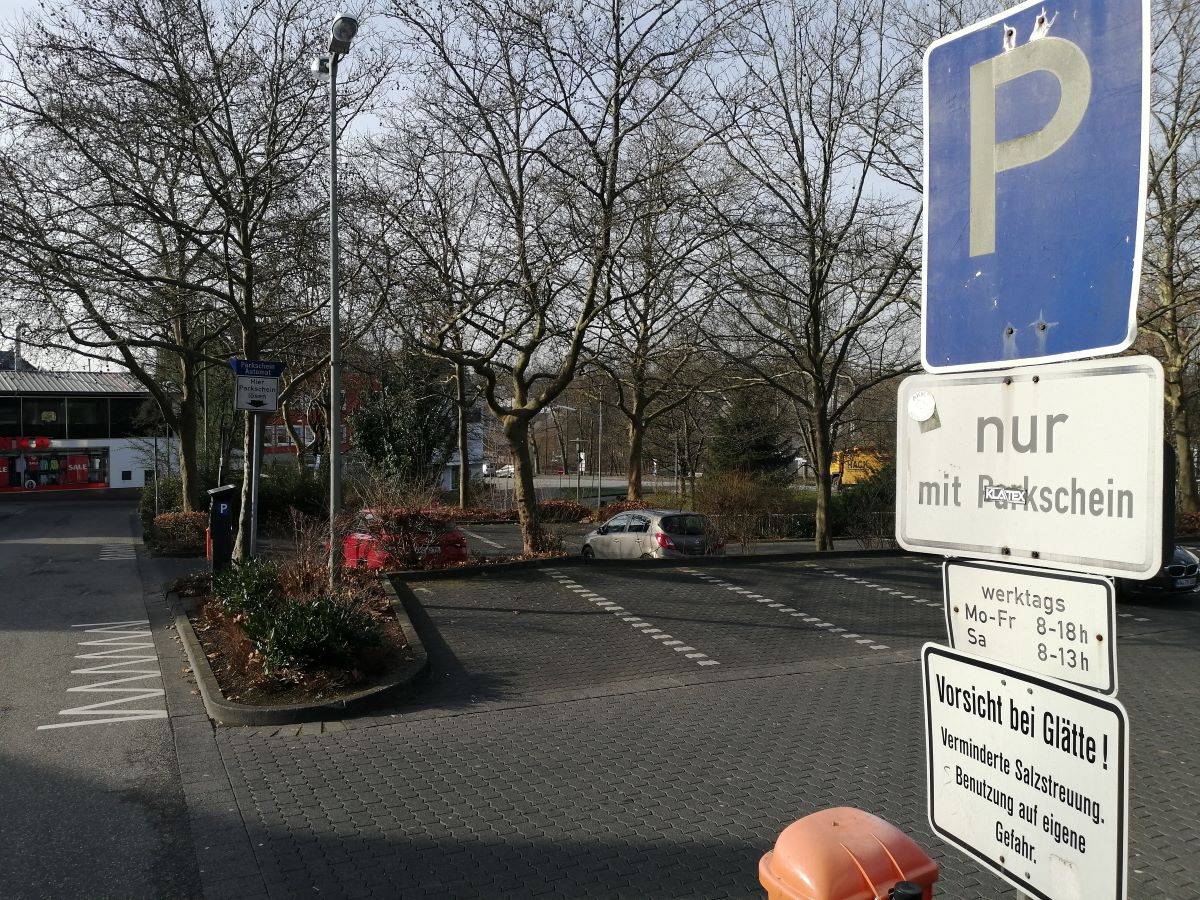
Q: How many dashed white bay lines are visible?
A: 4